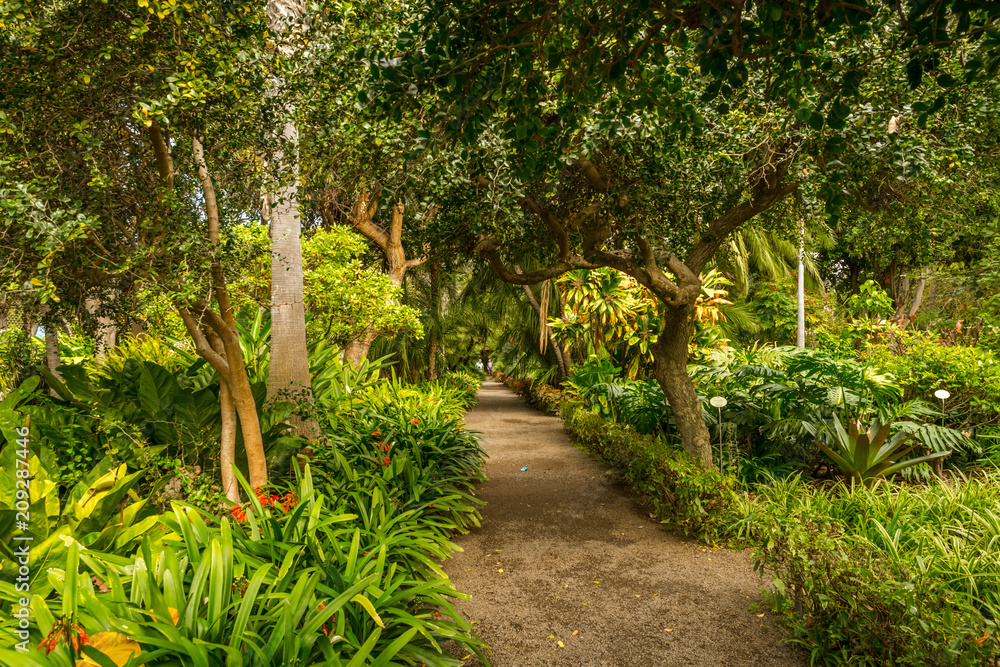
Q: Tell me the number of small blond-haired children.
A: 0